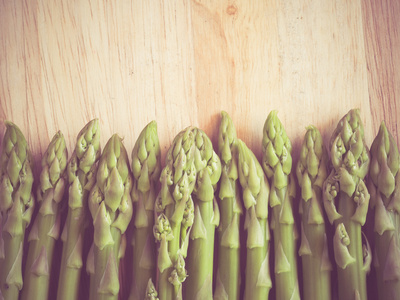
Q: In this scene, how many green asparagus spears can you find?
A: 13